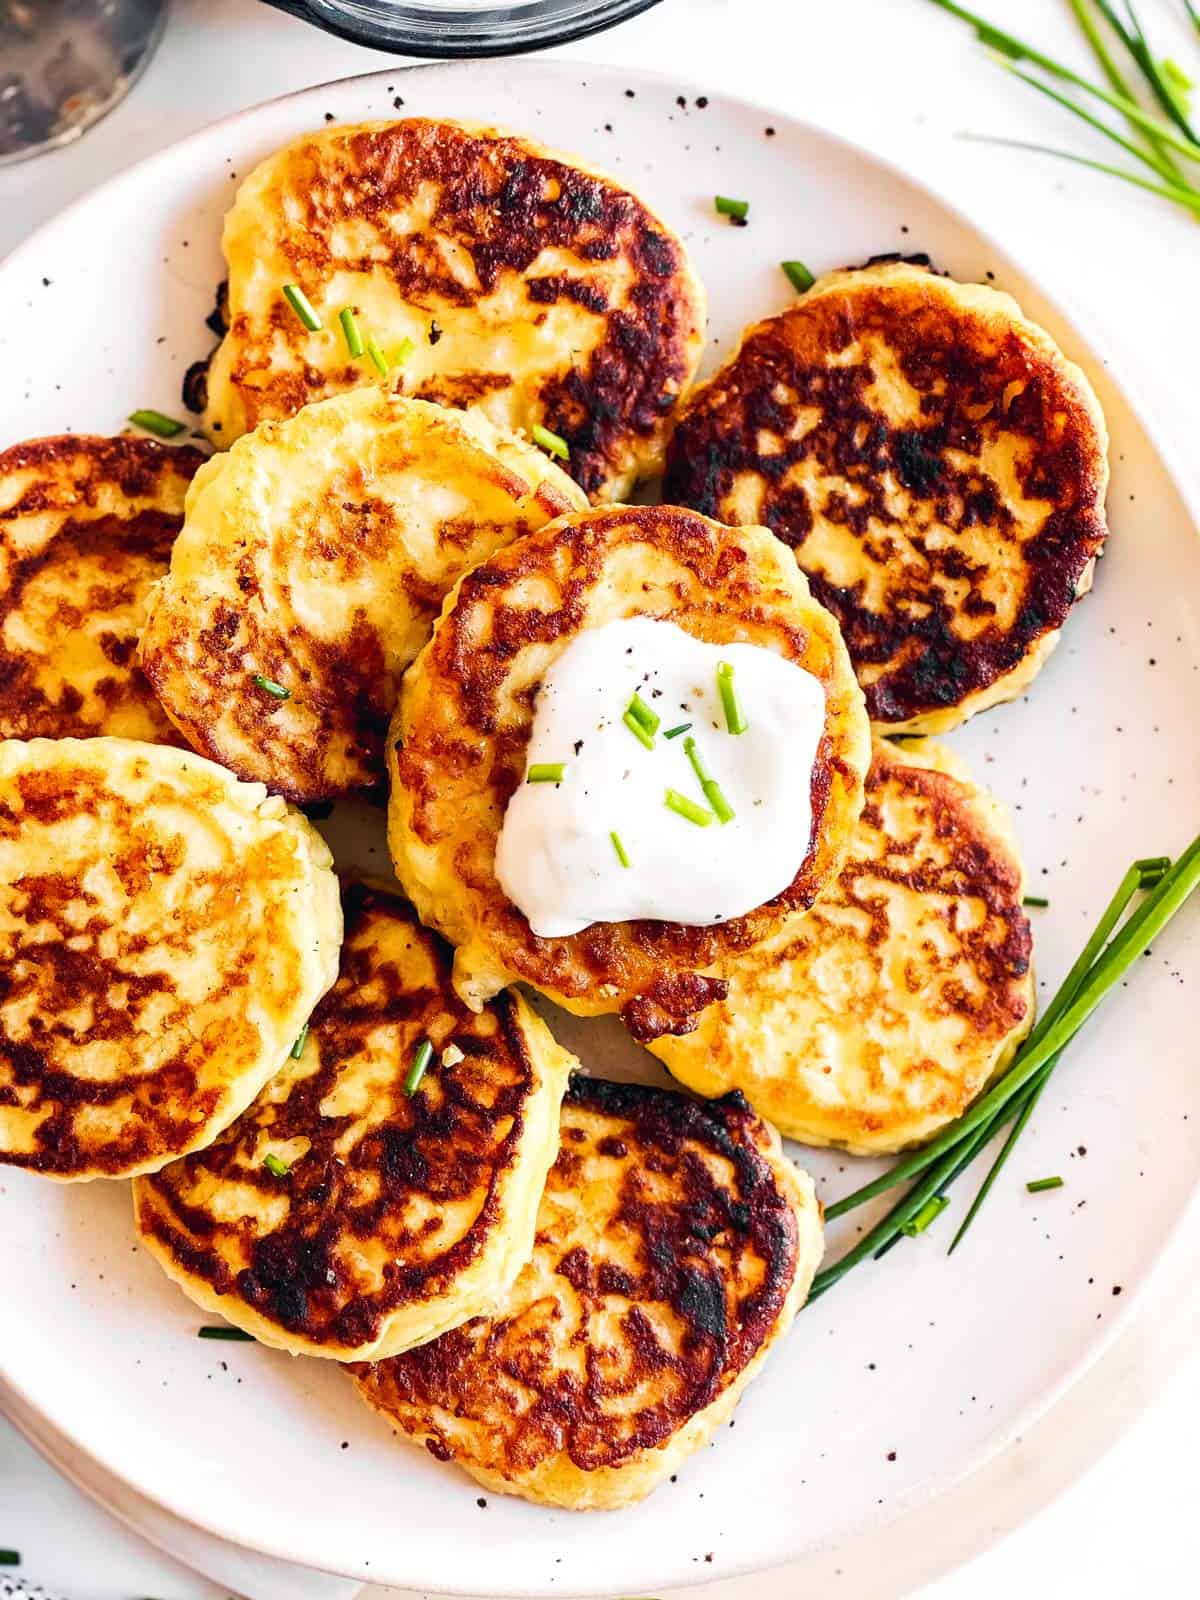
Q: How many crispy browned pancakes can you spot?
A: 9